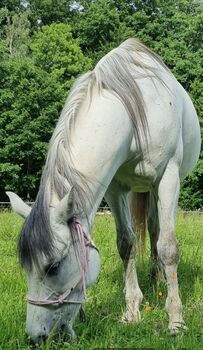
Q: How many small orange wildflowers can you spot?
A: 3